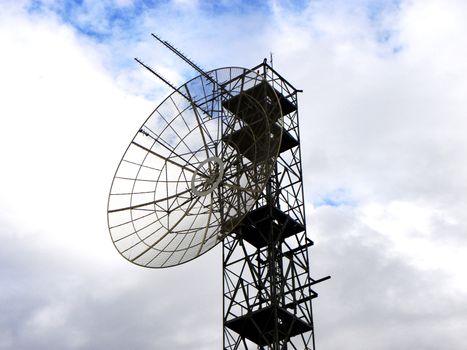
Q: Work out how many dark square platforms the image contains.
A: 4